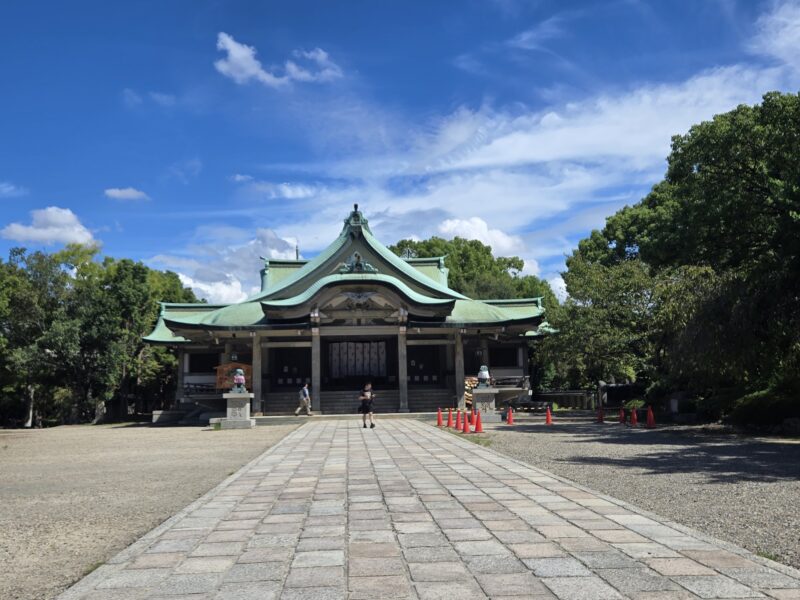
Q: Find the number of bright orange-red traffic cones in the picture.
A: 12